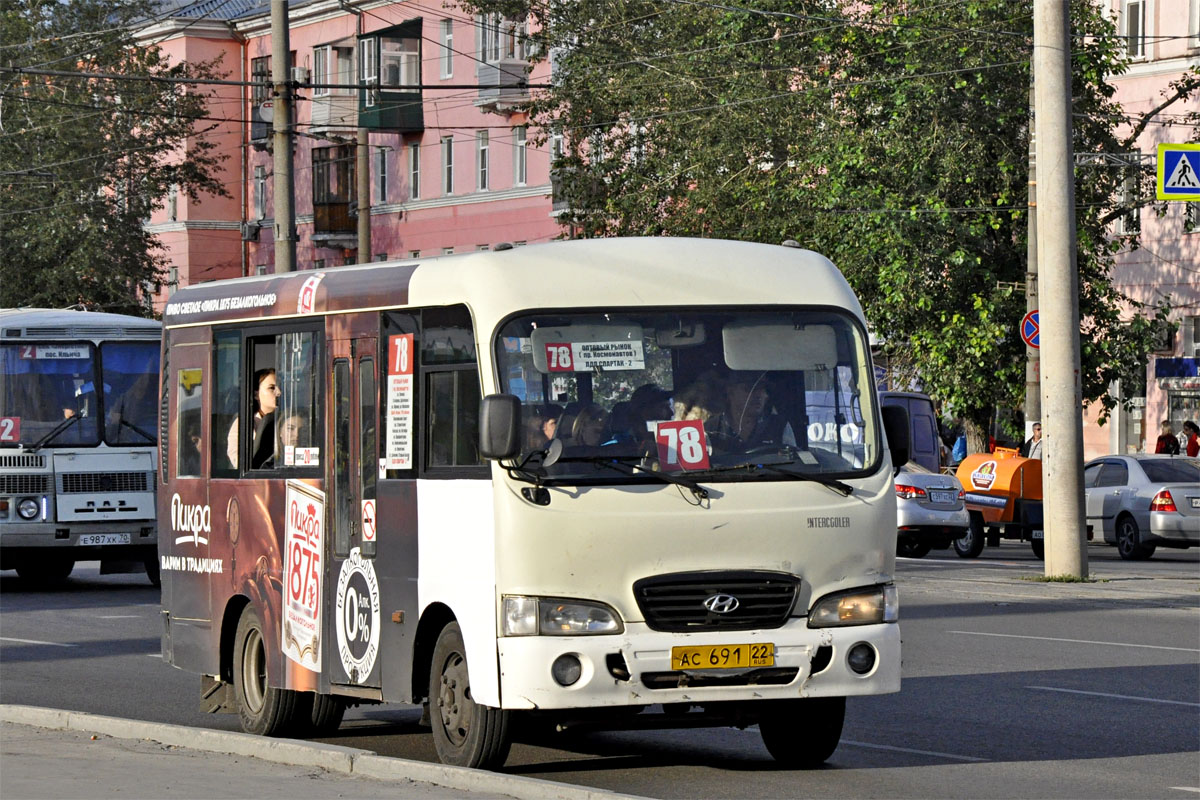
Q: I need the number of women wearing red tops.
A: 2